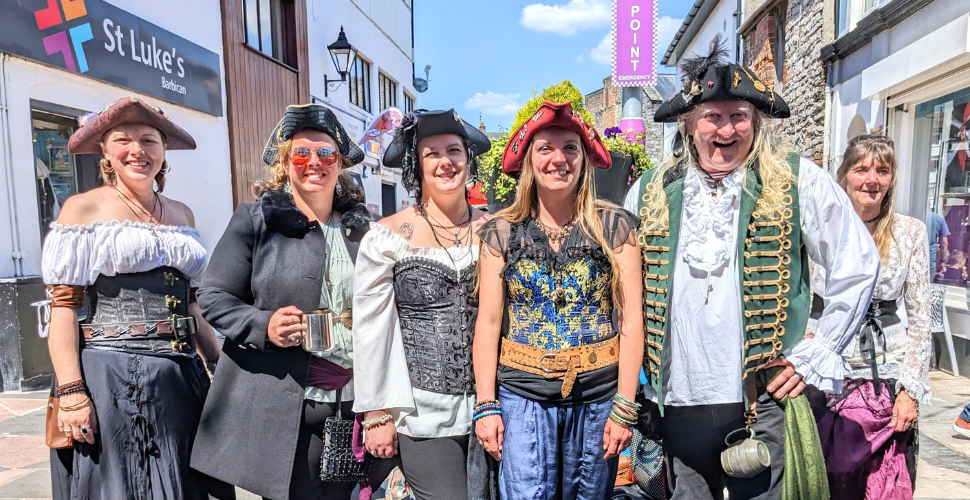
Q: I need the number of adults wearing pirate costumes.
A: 6